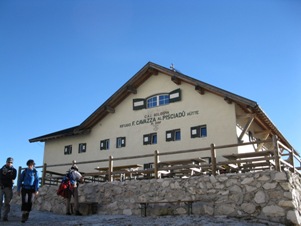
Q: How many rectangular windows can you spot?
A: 7